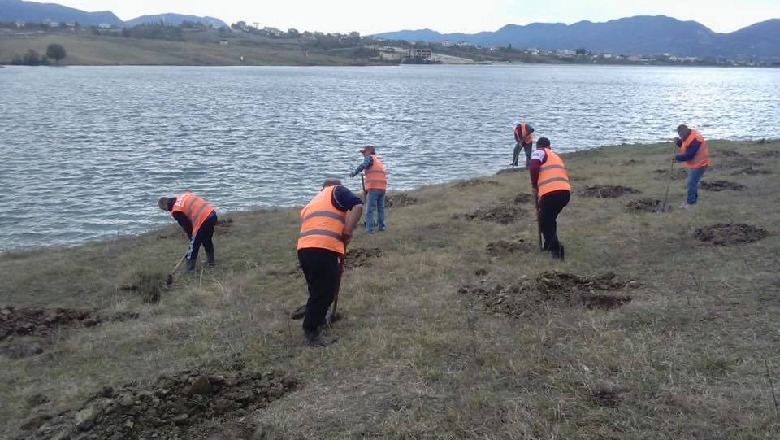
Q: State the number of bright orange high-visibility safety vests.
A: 6